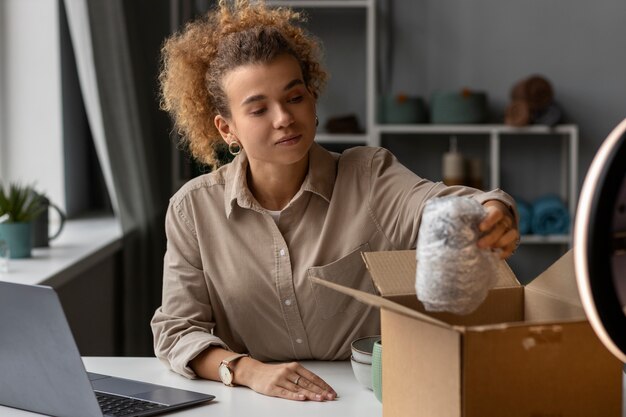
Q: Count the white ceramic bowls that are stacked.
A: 2